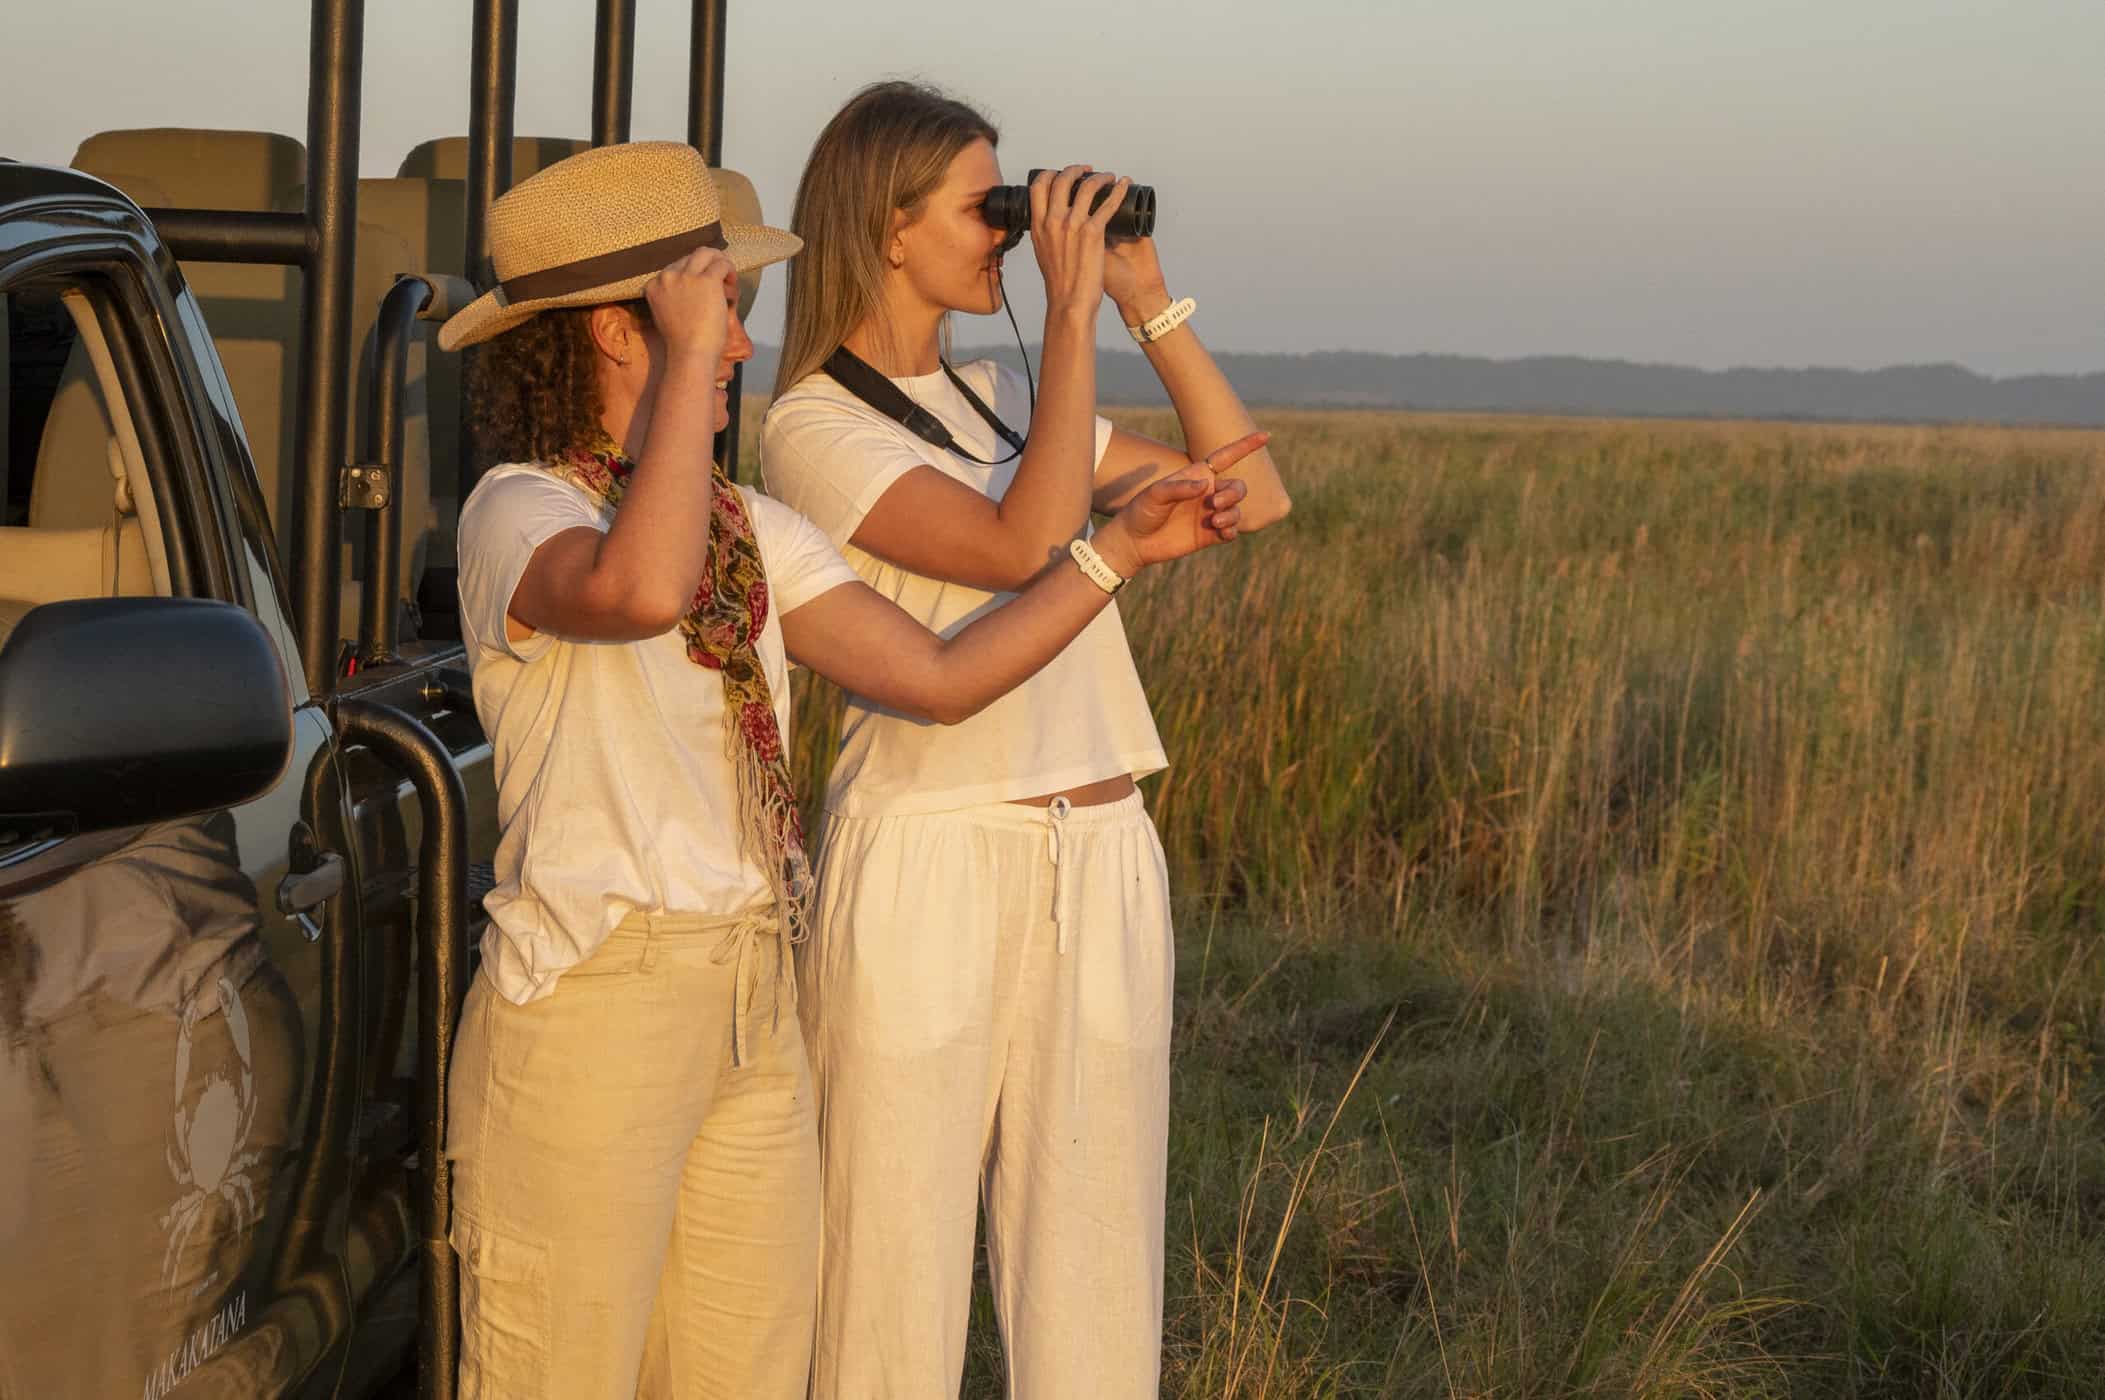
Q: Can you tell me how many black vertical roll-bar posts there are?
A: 4